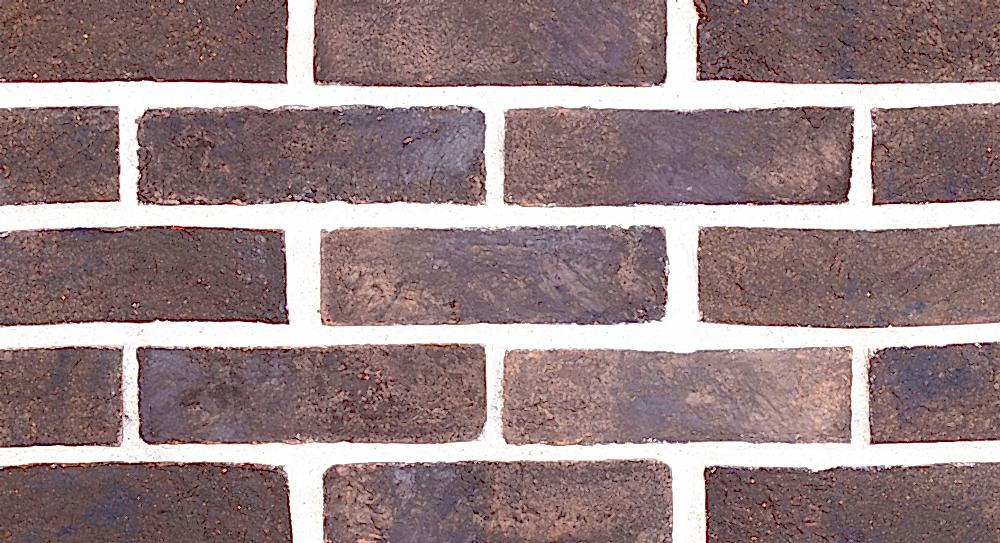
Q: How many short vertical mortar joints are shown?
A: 12